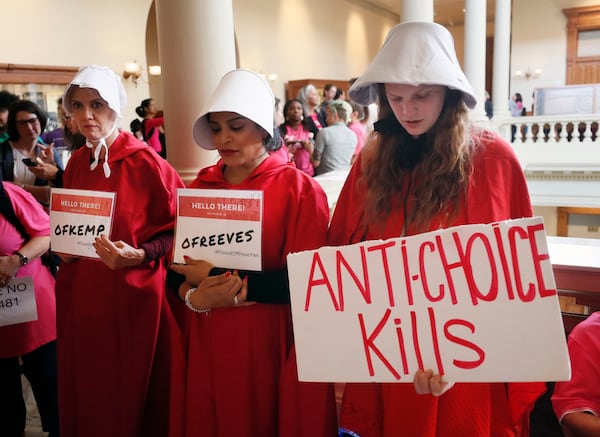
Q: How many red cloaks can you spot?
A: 3